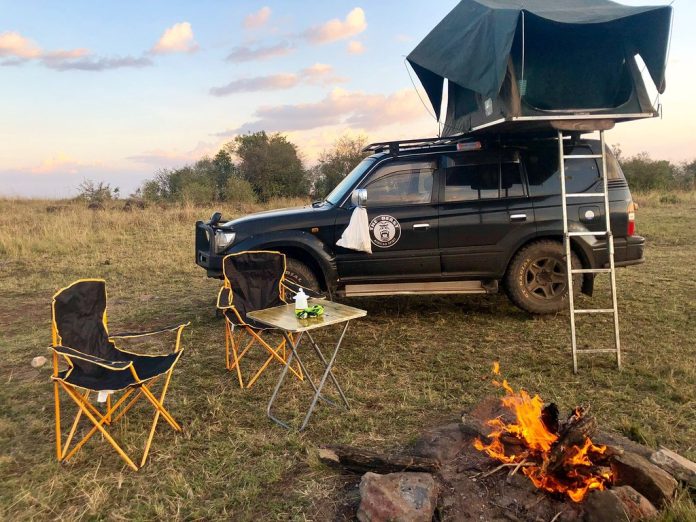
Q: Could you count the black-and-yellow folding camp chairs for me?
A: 2